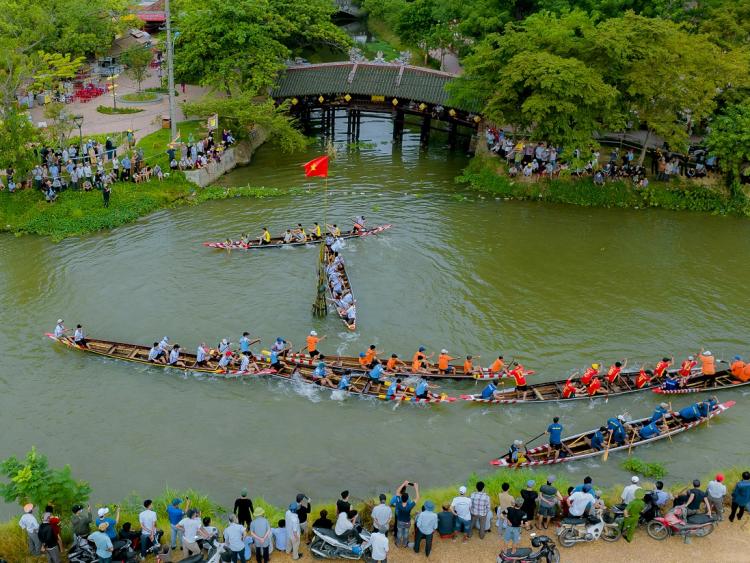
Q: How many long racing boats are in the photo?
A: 8